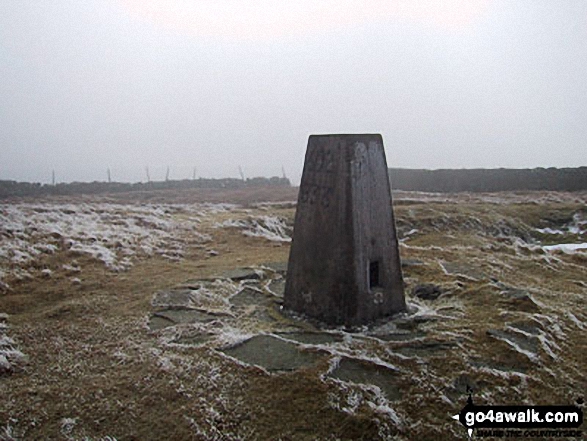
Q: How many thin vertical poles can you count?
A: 7